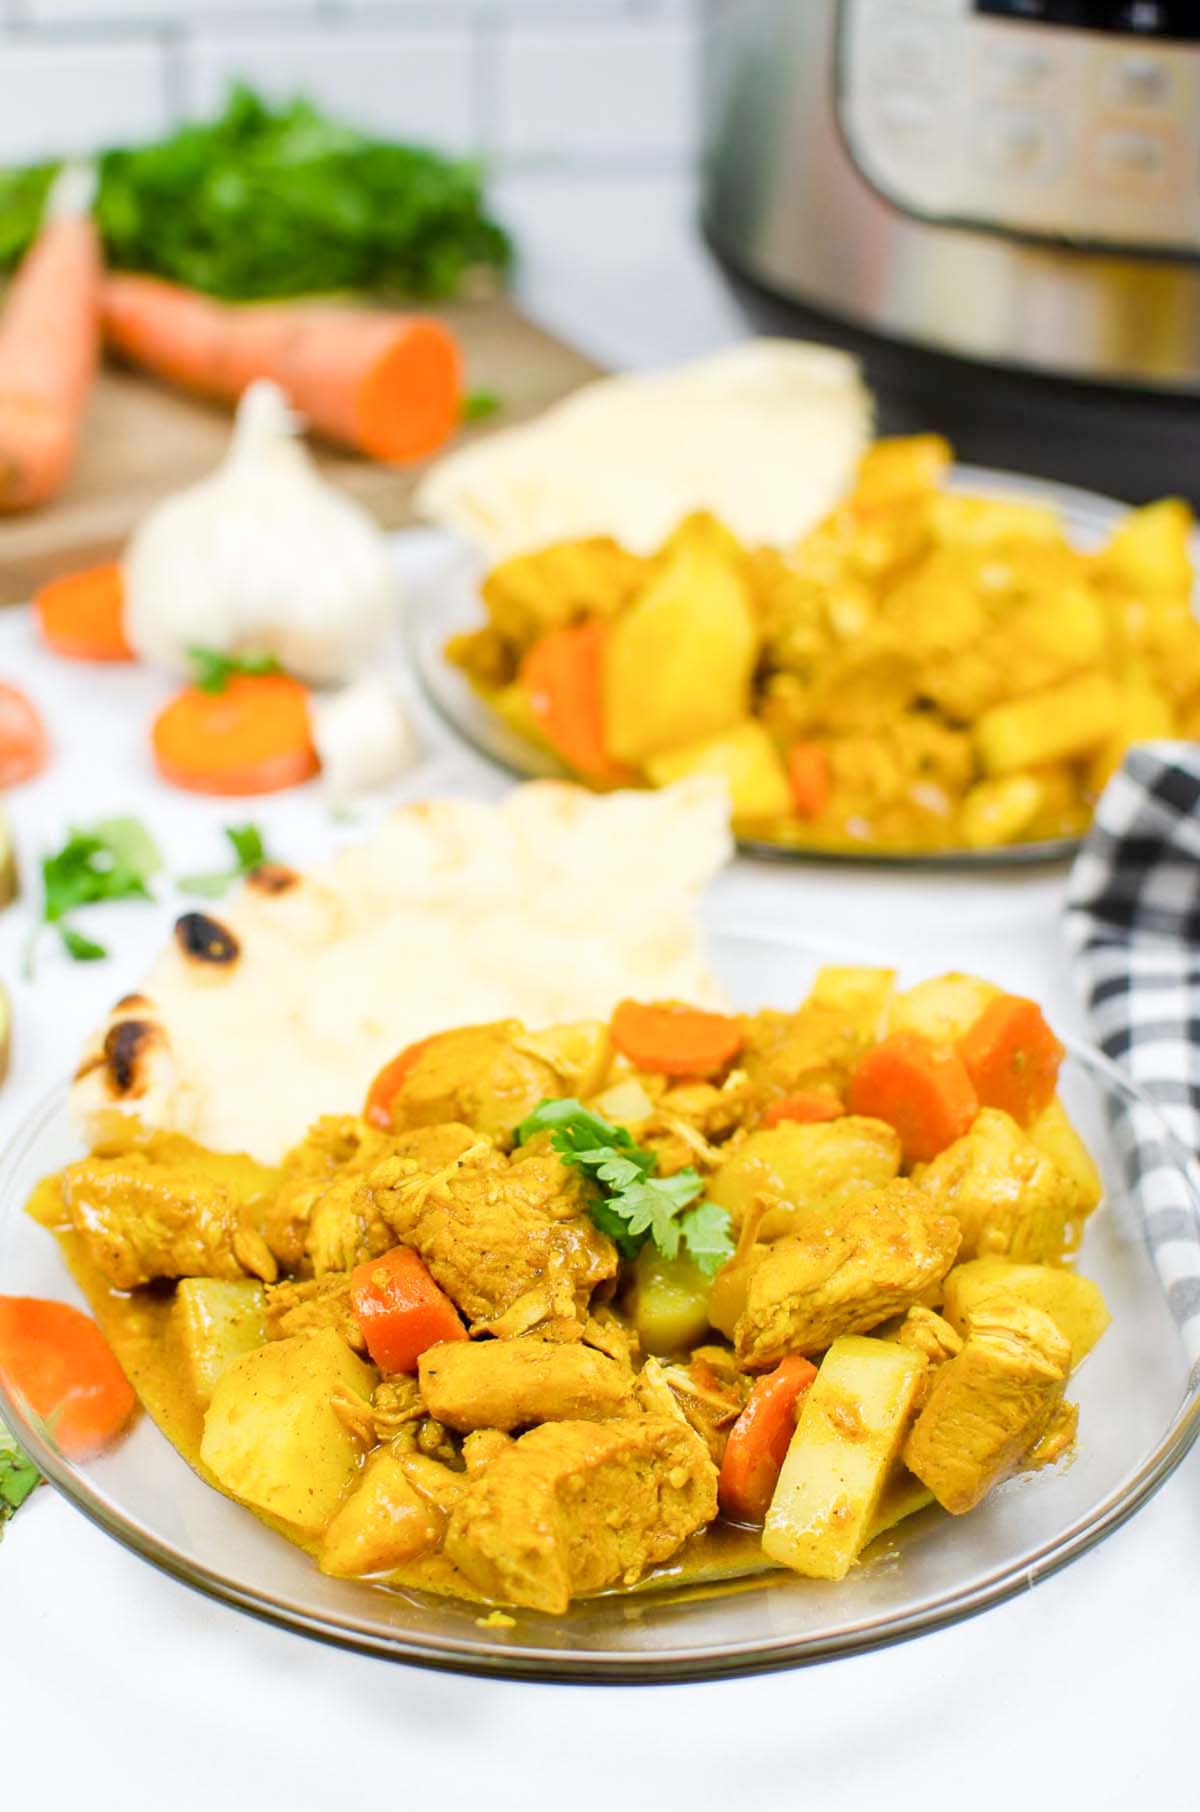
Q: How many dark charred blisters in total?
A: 3